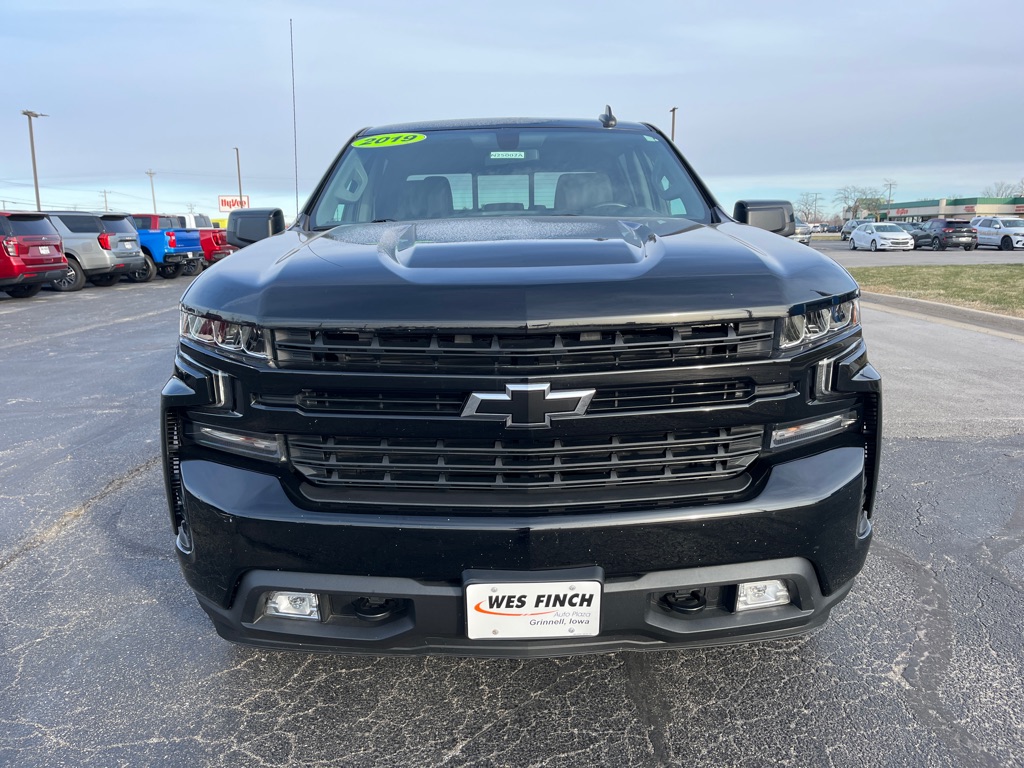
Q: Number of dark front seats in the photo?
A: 2